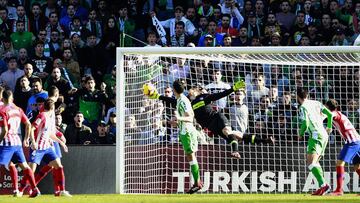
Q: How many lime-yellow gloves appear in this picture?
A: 2